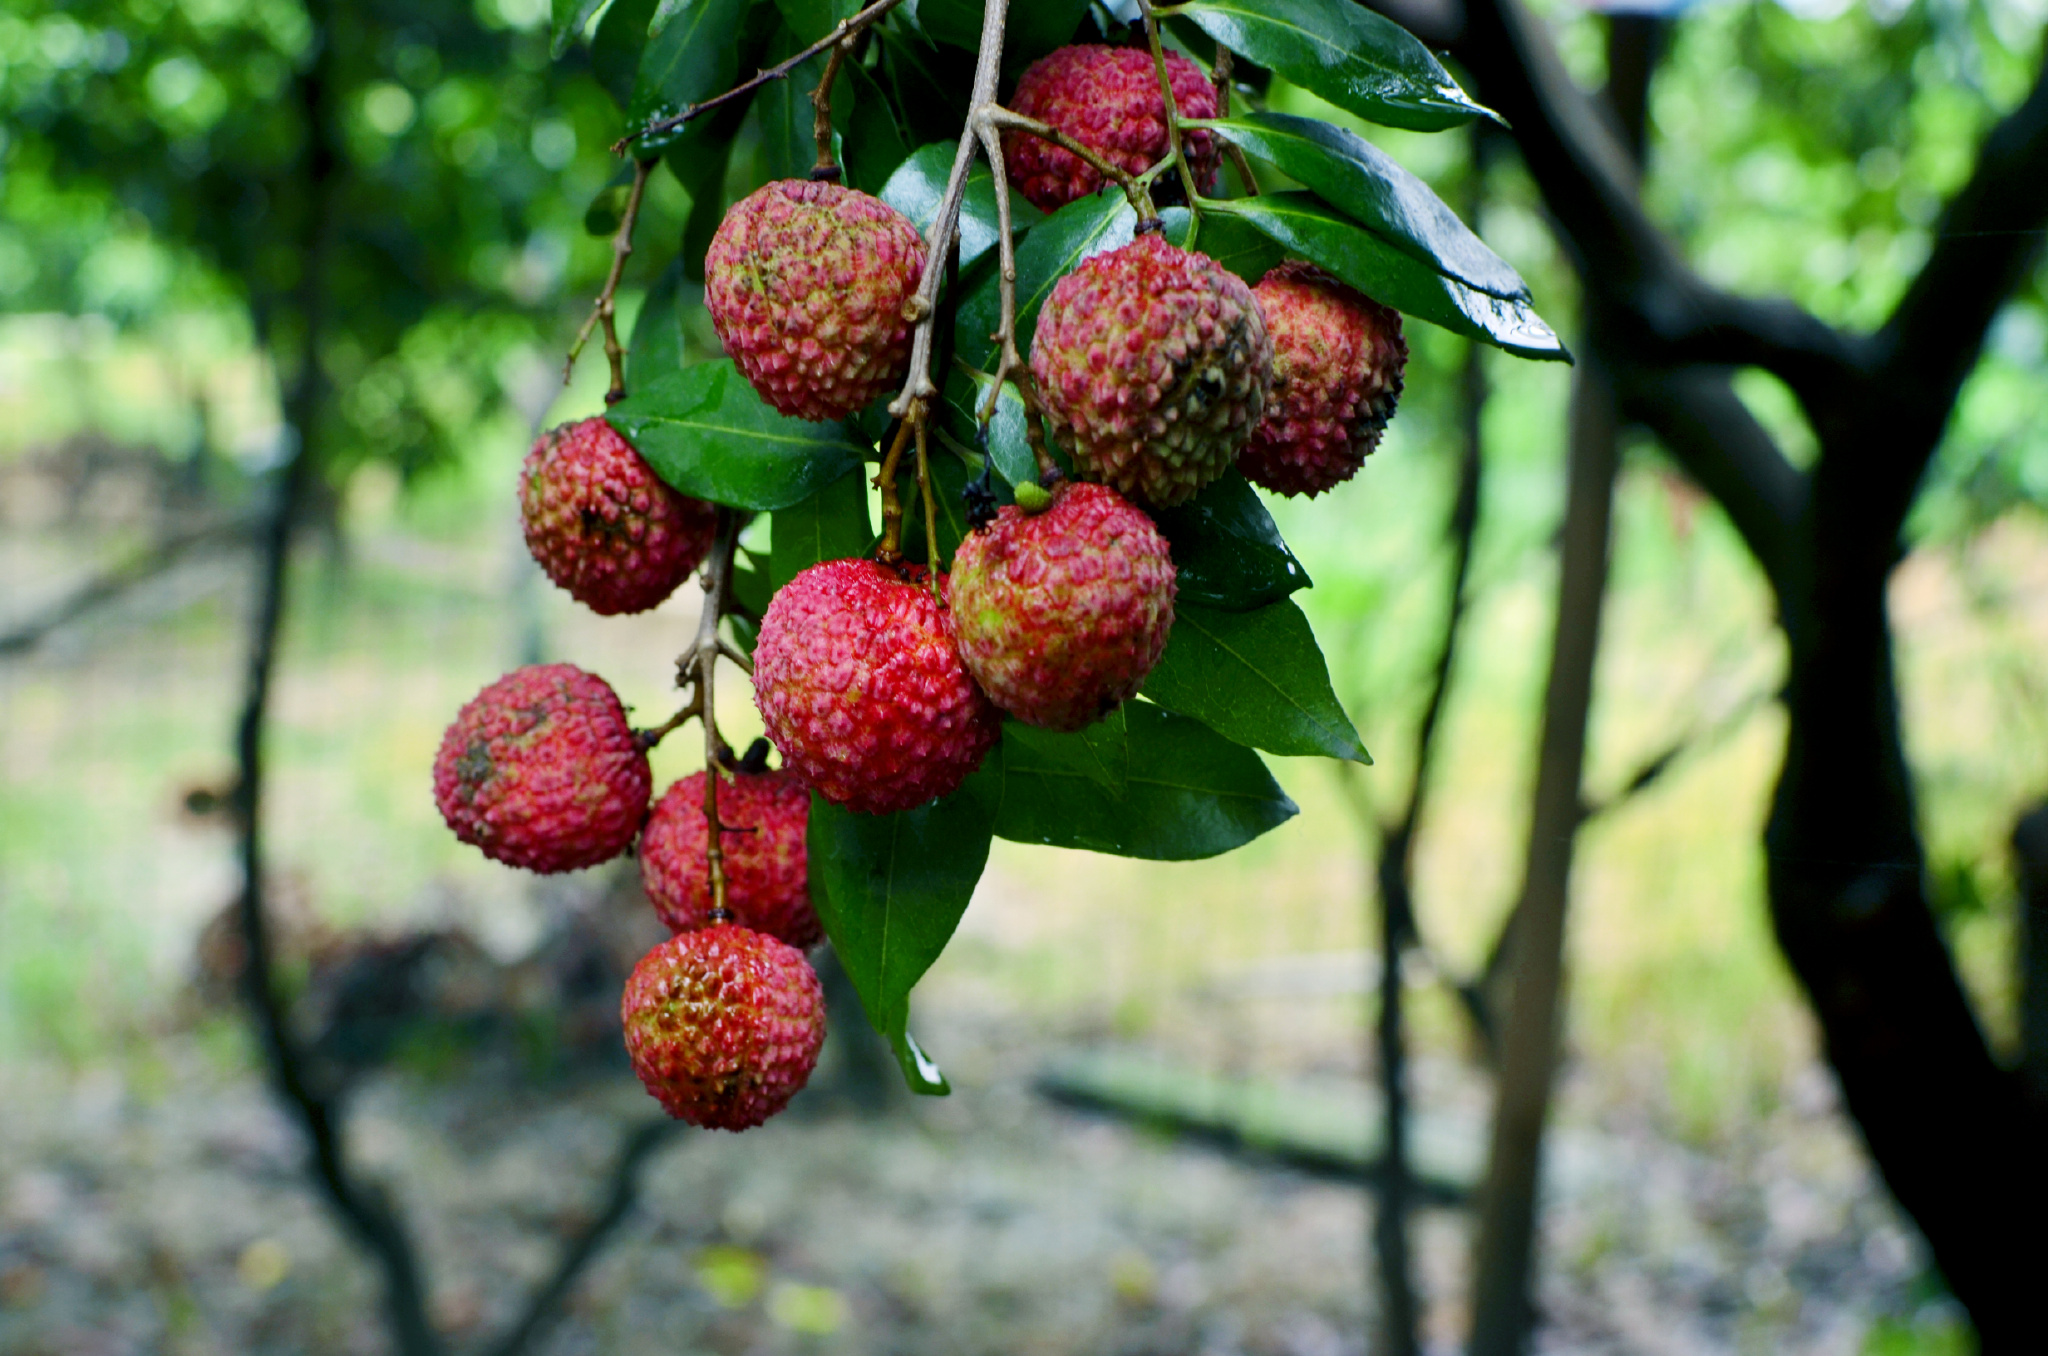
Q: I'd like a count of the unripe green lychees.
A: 1